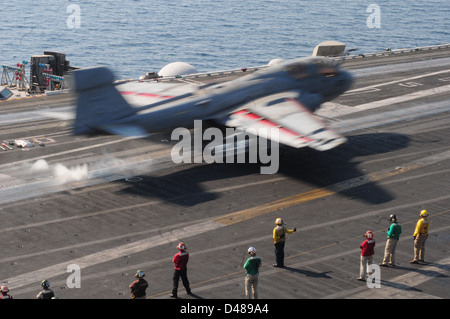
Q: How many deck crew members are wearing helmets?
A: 9